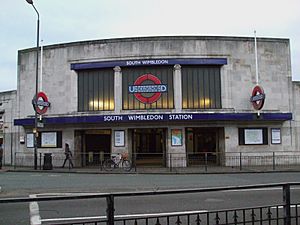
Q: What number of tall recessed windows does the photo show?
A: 3